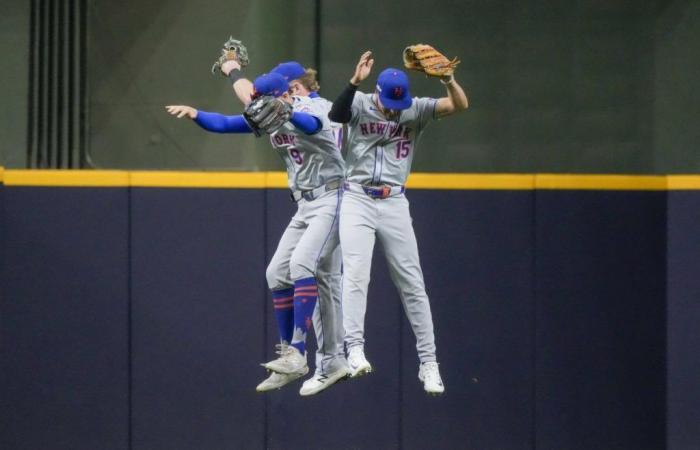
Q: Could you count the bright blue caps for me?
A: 3